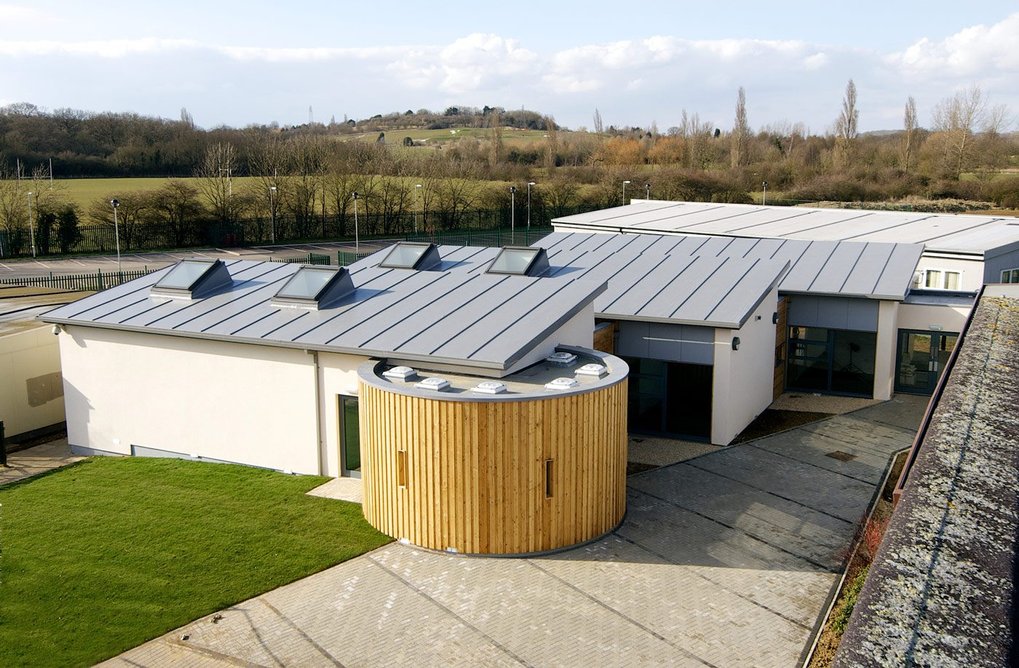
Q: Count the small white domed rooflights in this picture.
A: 6